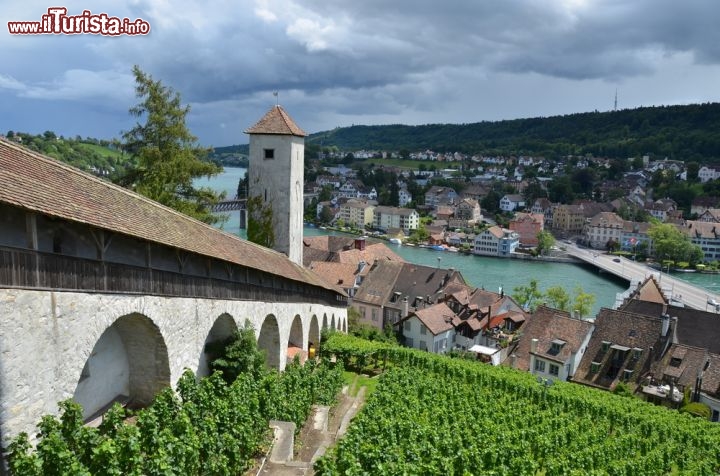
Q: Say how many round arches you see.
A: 9